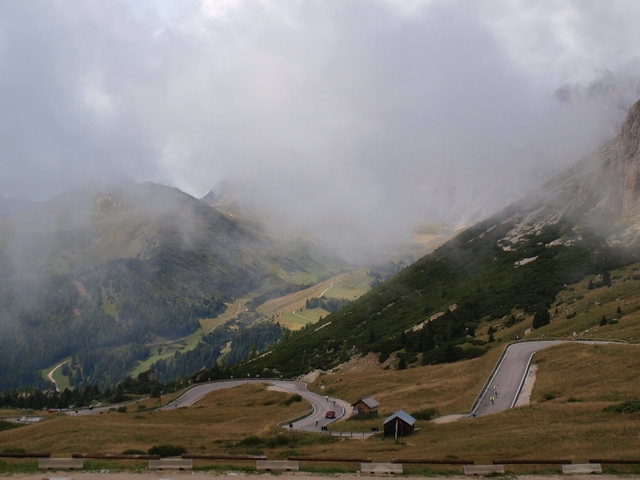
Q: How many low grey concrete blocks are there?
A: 6